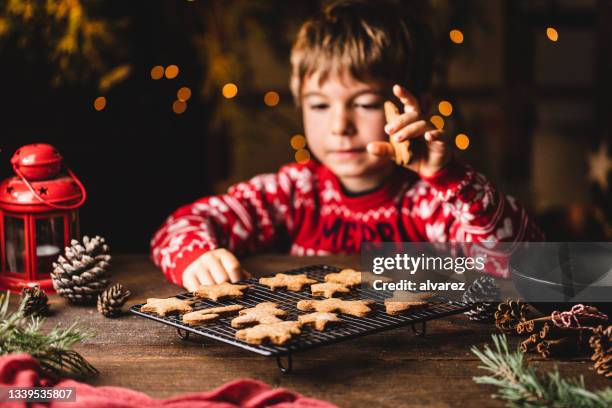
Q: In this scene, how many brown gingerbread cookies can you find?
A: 12